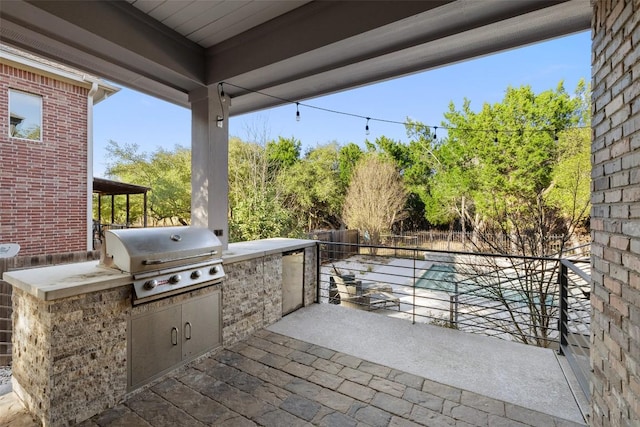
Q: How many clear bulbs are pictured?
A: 6